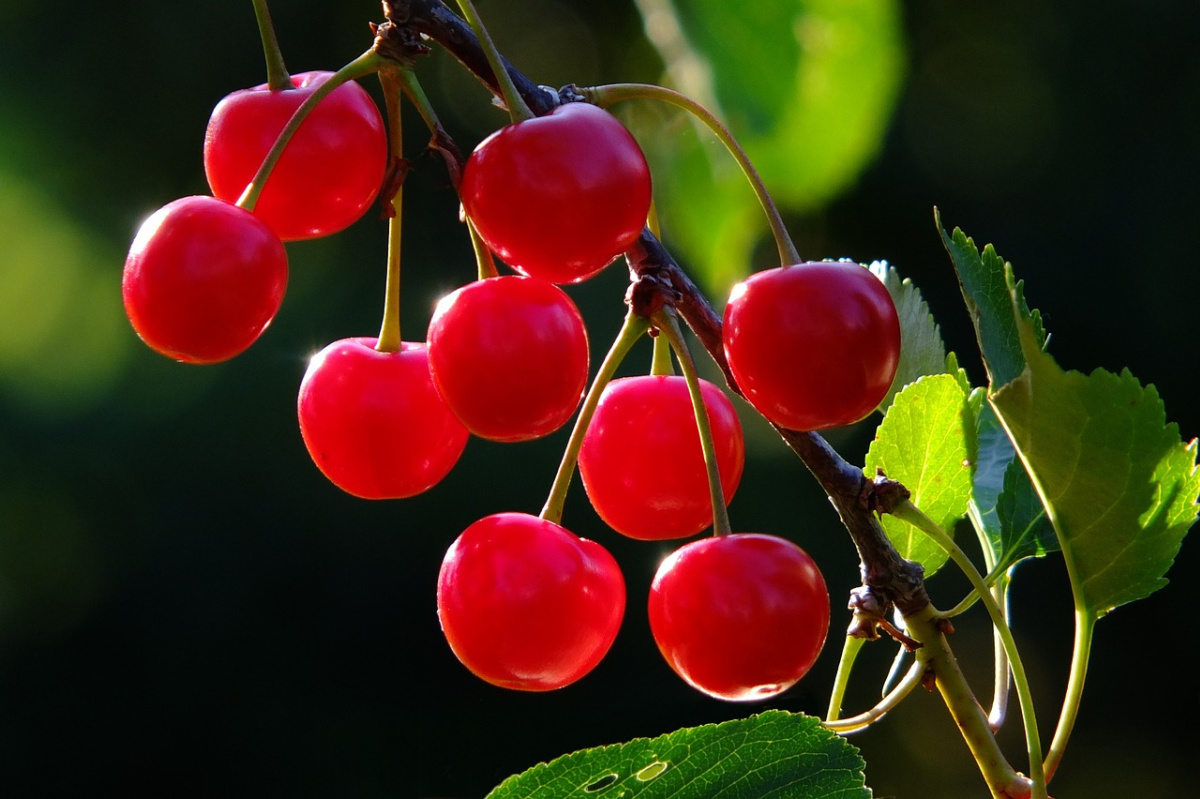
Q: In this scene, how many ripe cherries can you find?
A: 9